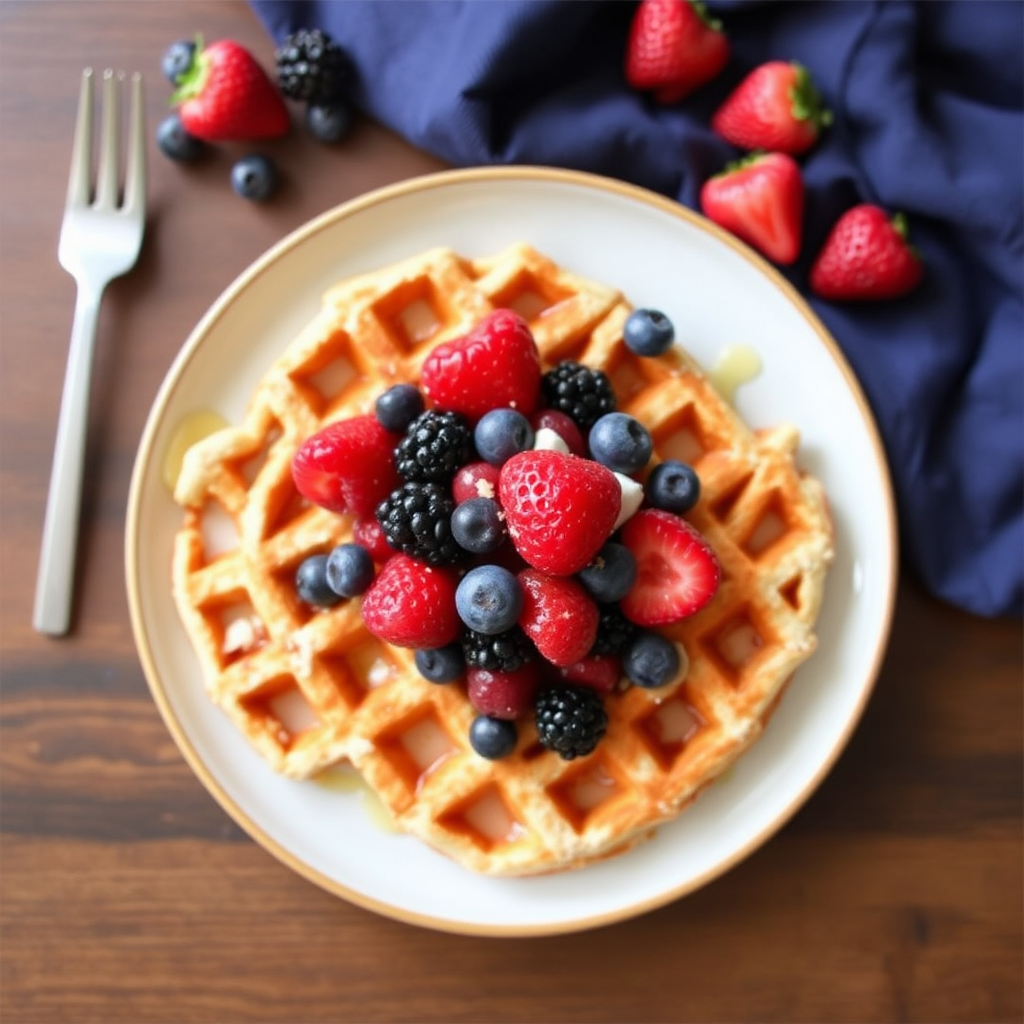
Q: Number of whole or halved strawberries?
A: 11